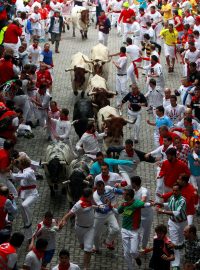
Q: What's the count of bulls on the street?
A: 8